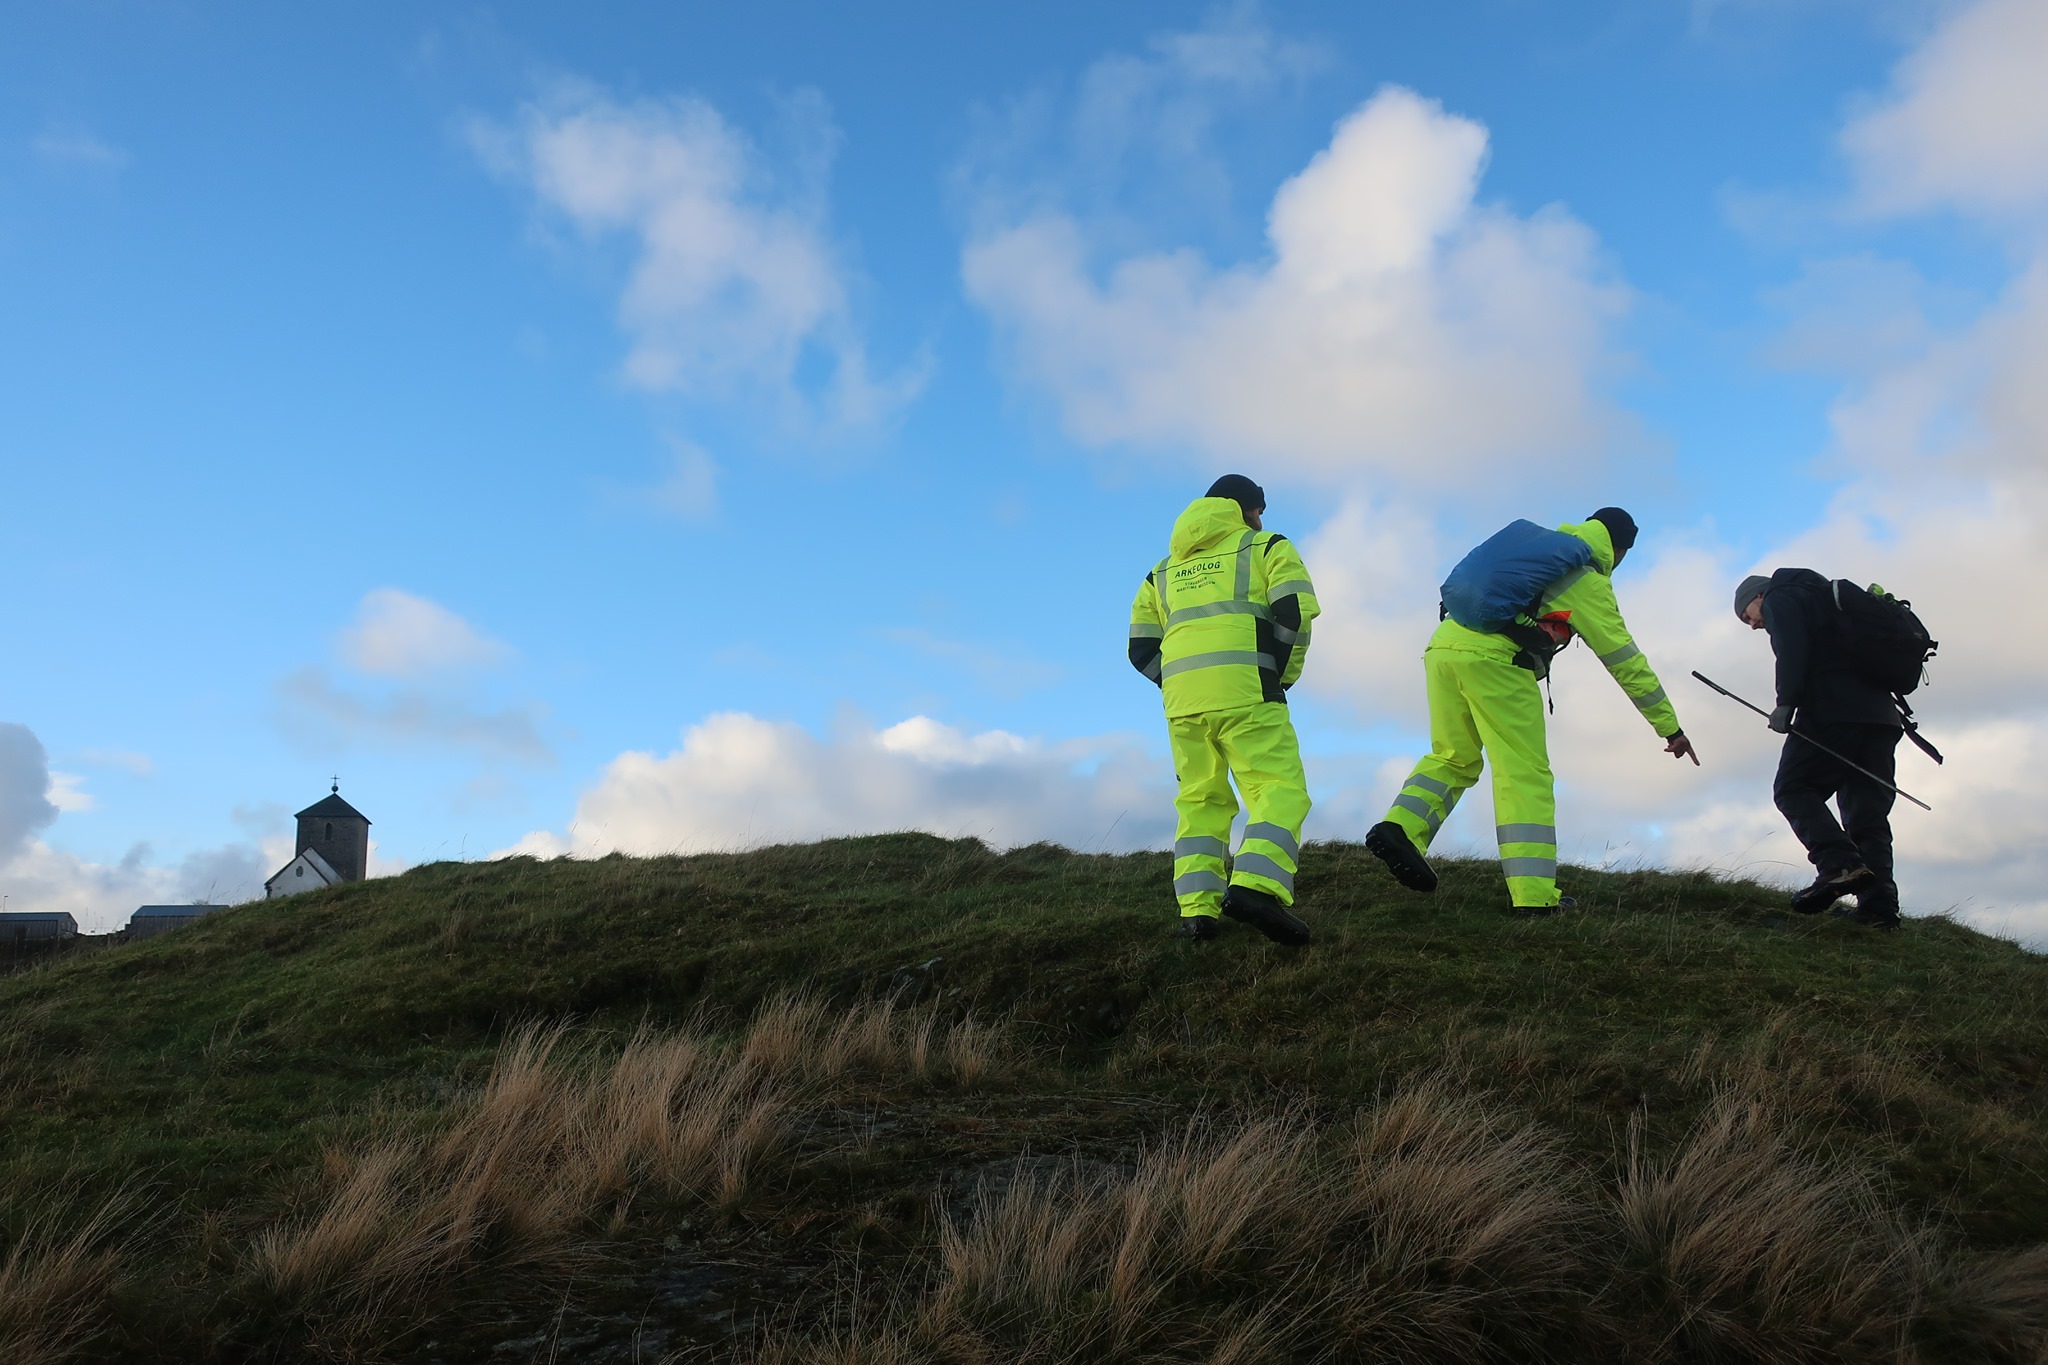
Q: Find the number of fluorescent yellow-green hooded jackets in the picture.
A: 2